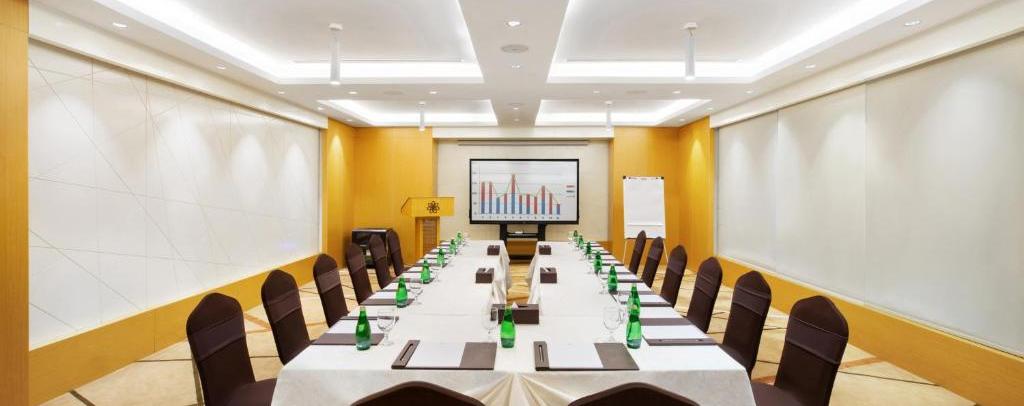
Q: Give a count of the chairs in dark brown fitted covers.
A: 14